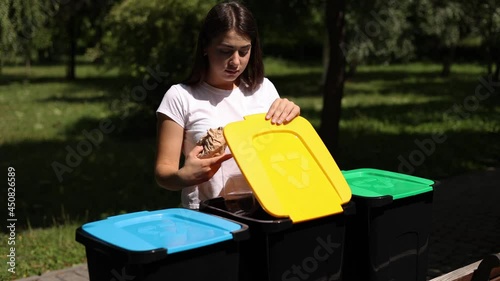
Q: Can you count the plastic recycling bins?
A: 3